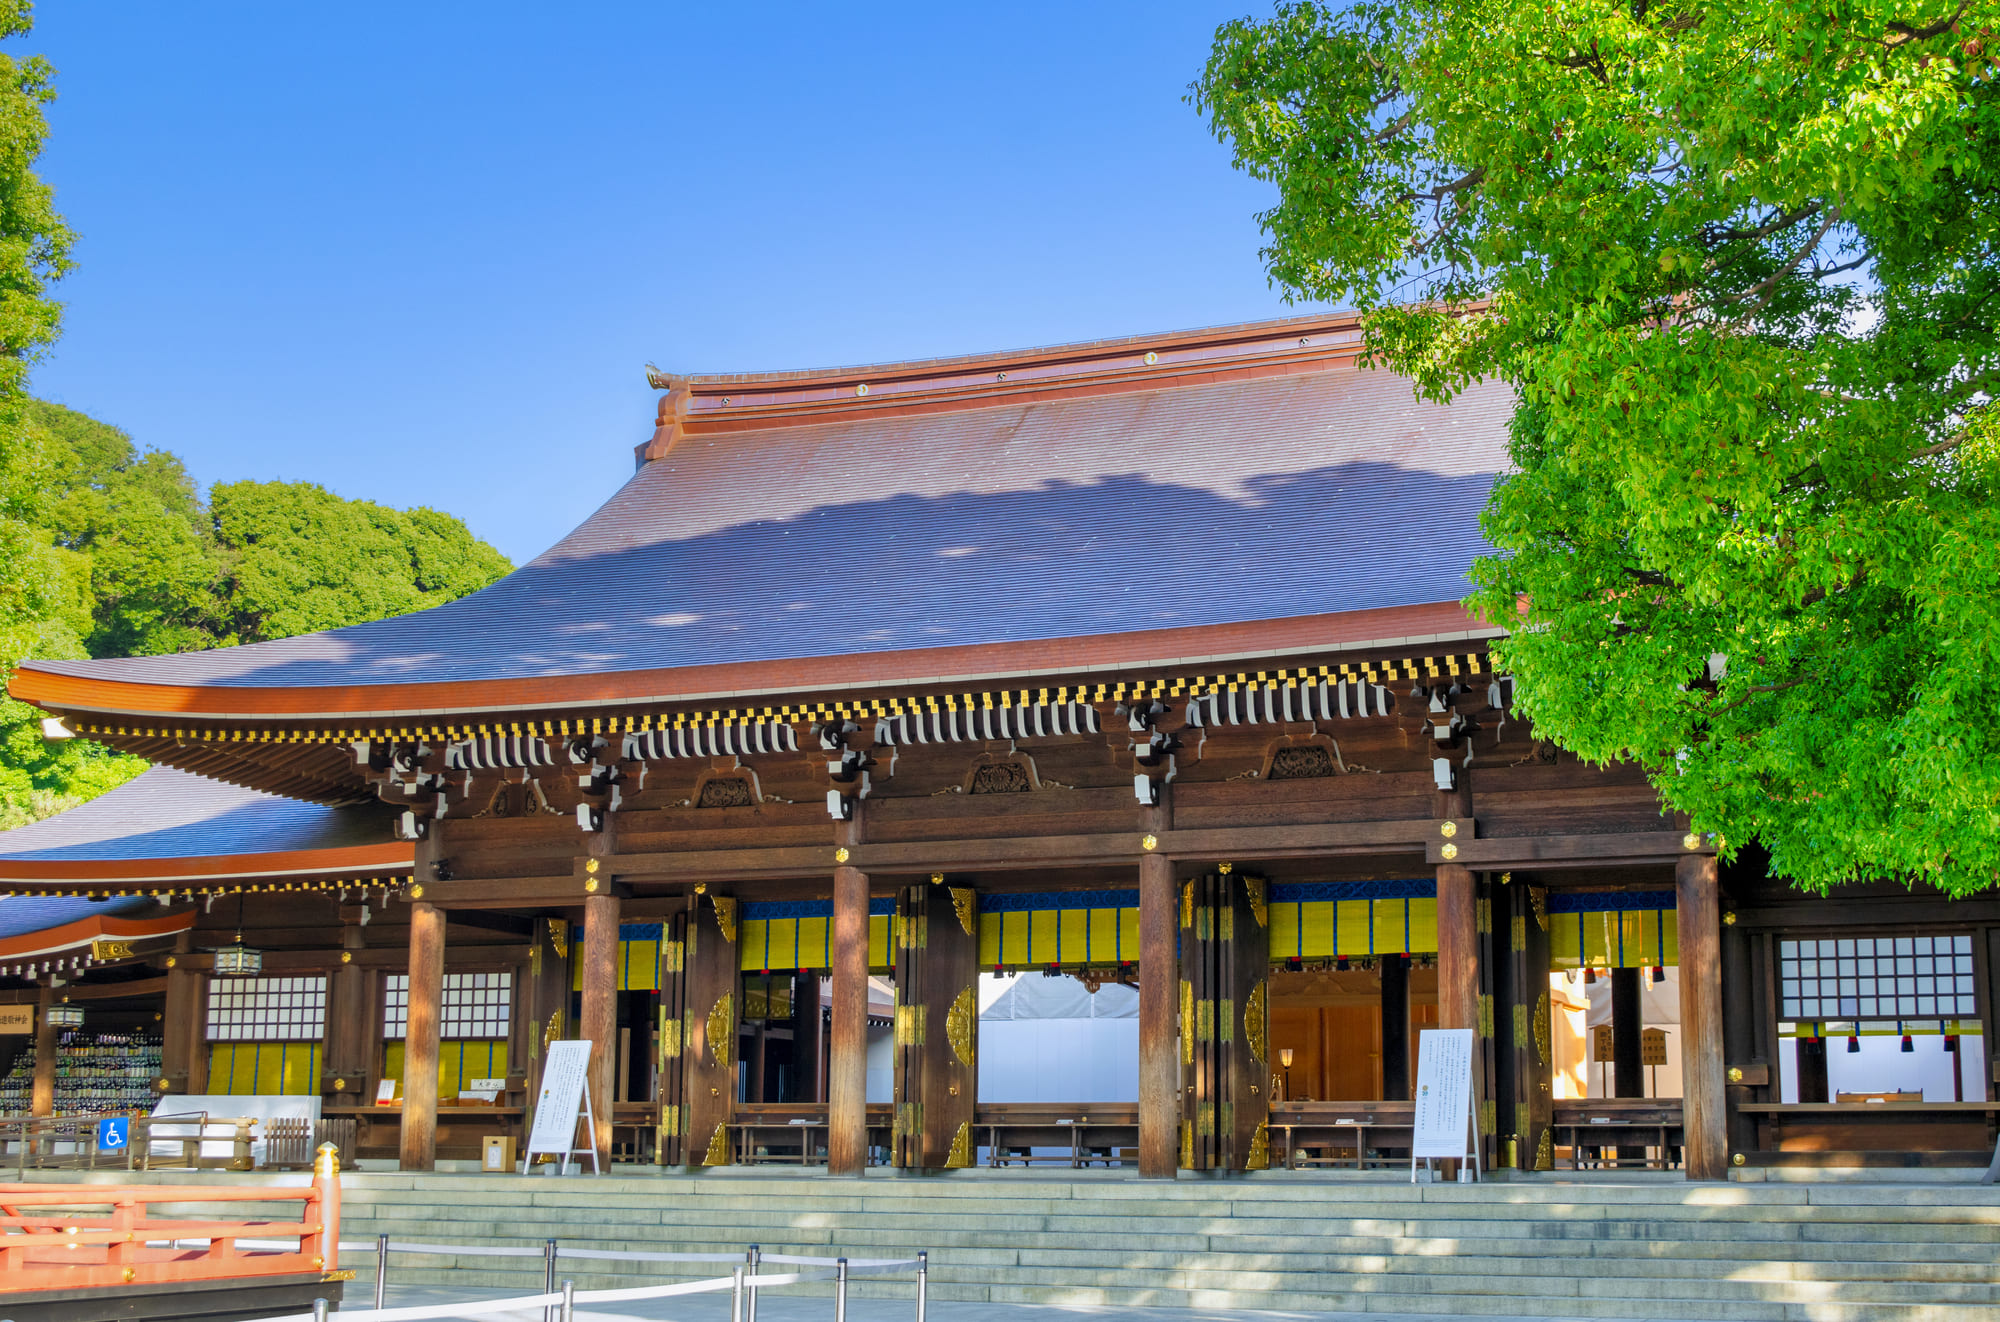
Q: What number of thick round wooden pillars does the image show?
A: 6